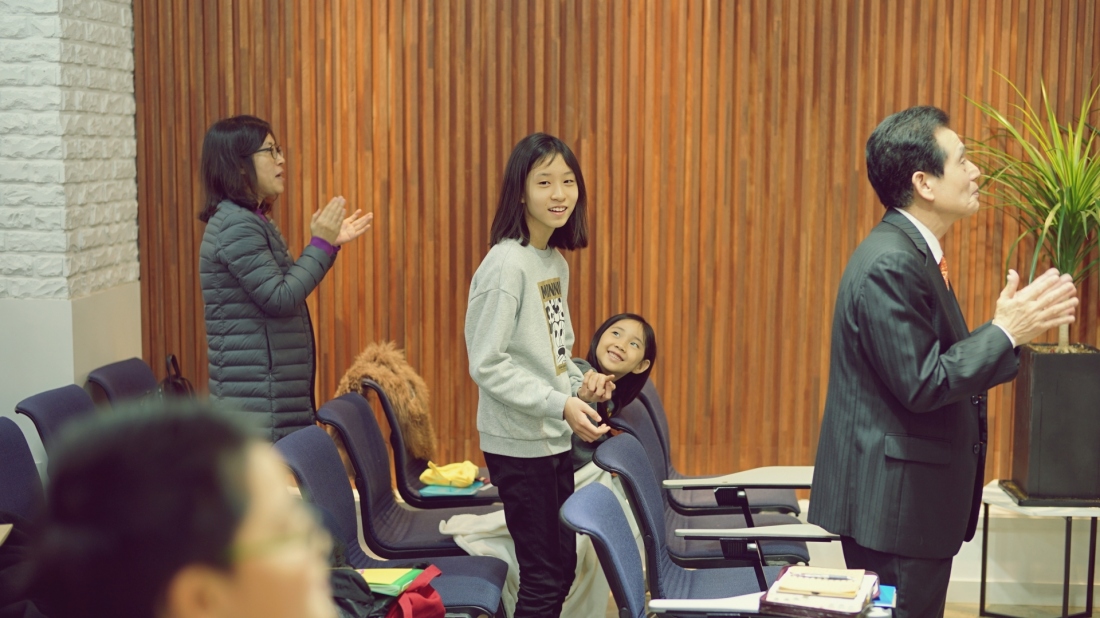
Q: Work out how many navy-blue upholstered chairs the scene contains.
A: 10